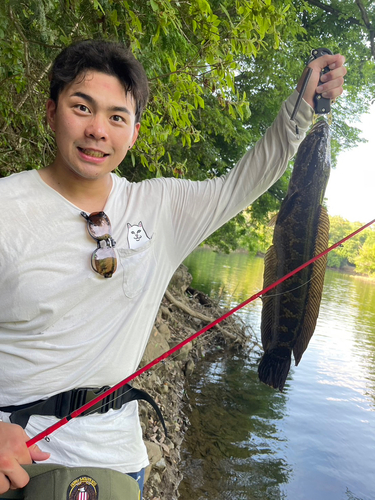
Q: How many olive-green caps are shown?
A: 1